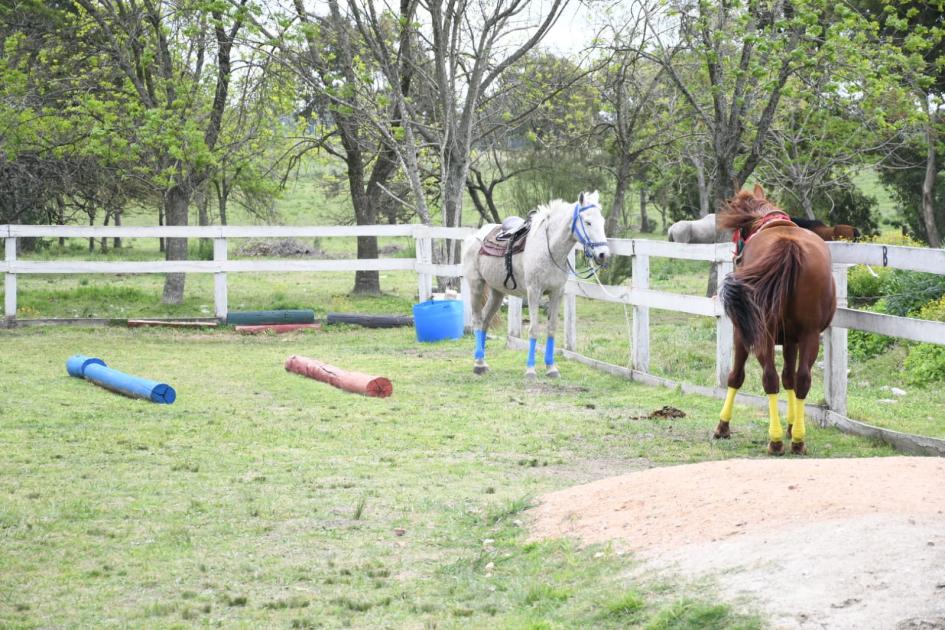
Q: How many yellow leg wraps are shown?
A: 4